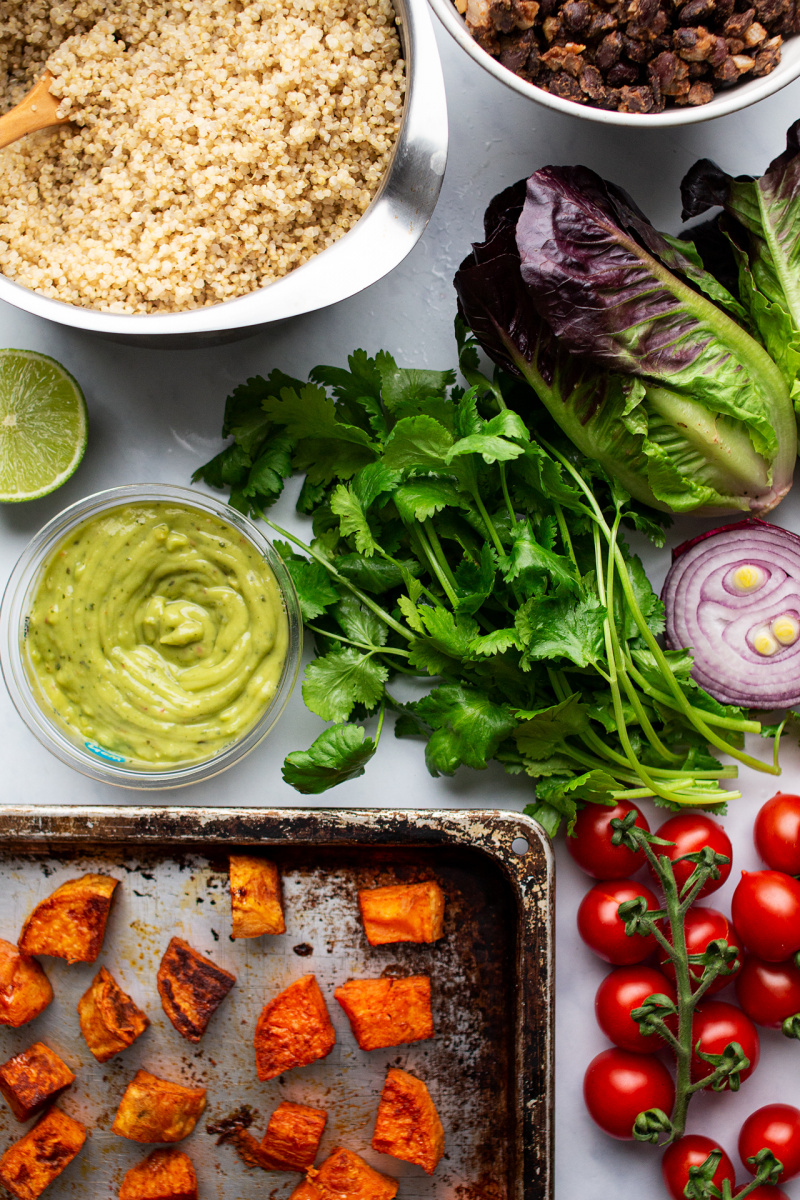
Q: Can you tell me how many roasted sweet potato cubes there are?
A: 15